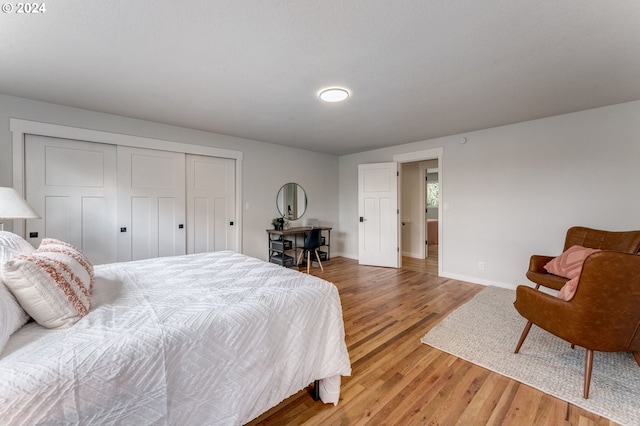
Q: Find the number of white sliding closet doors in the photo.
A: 3